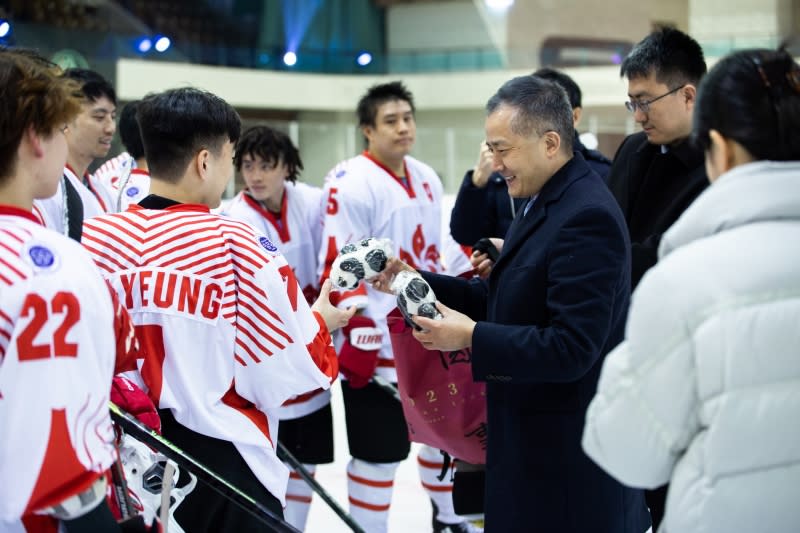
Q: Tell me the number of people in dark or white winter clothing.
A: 4